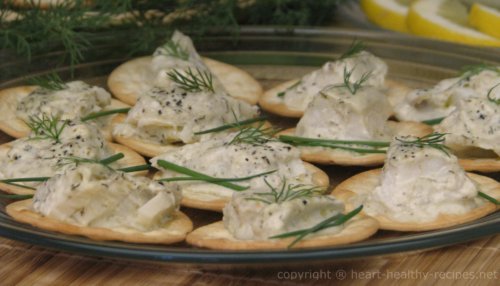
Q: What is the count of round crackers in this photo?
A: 12